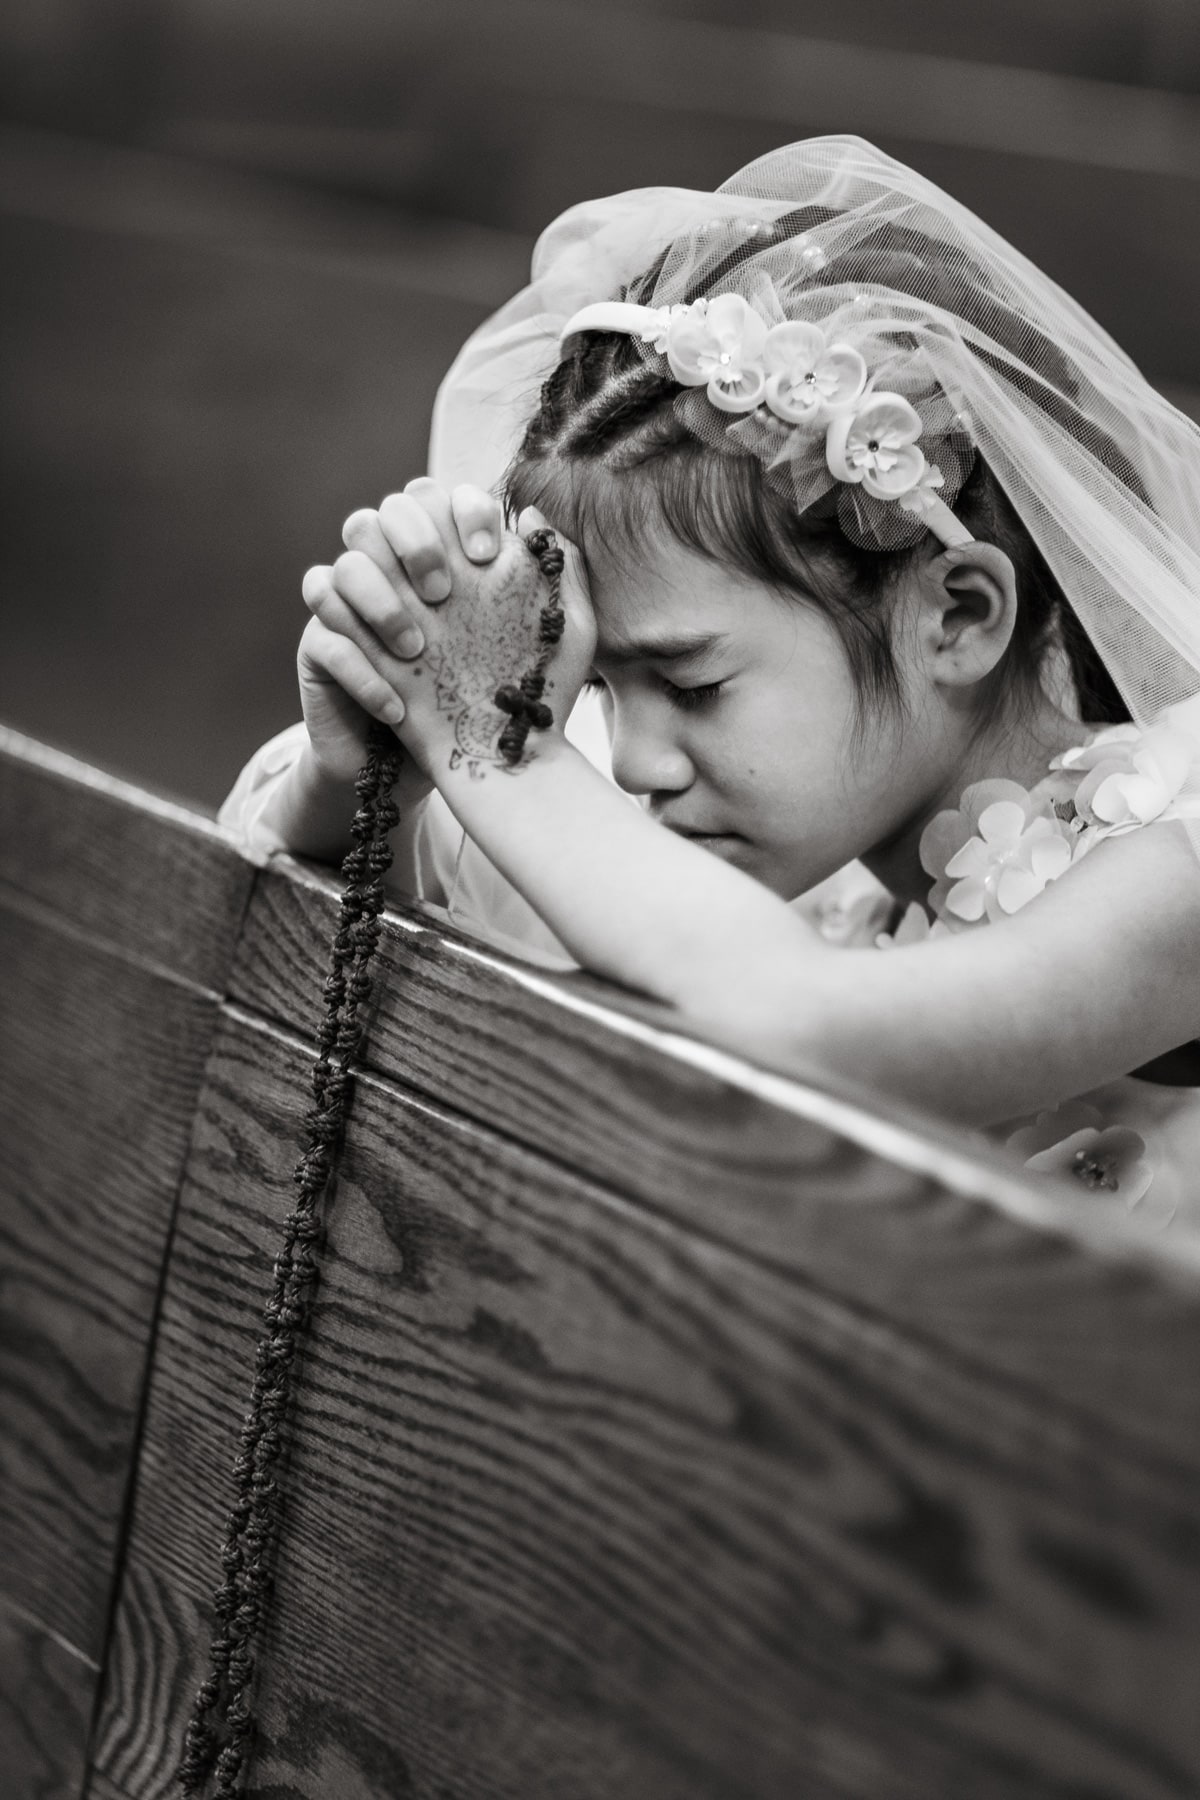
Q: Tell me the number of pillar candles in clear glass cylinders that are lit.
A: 0